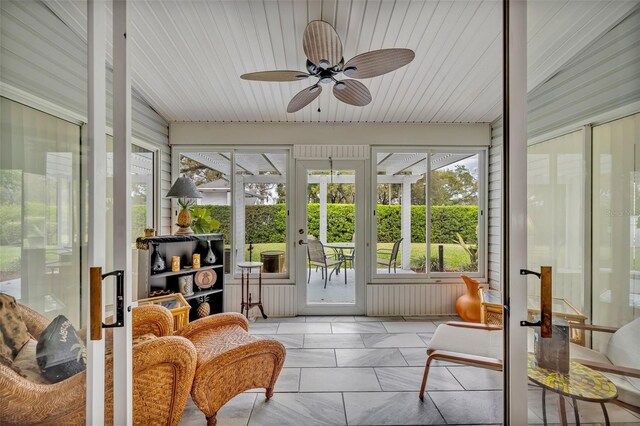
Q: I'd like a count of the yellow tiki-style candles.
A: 2